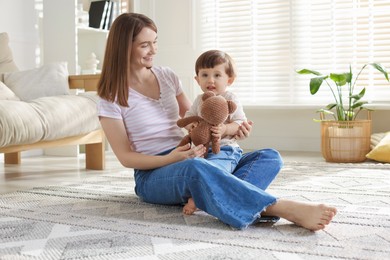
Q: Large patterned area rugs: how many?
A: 1